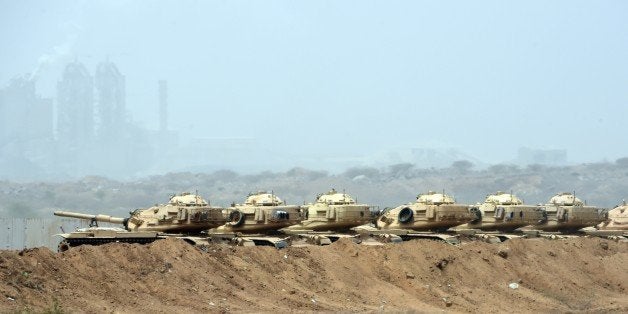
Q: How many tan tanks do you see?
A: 7